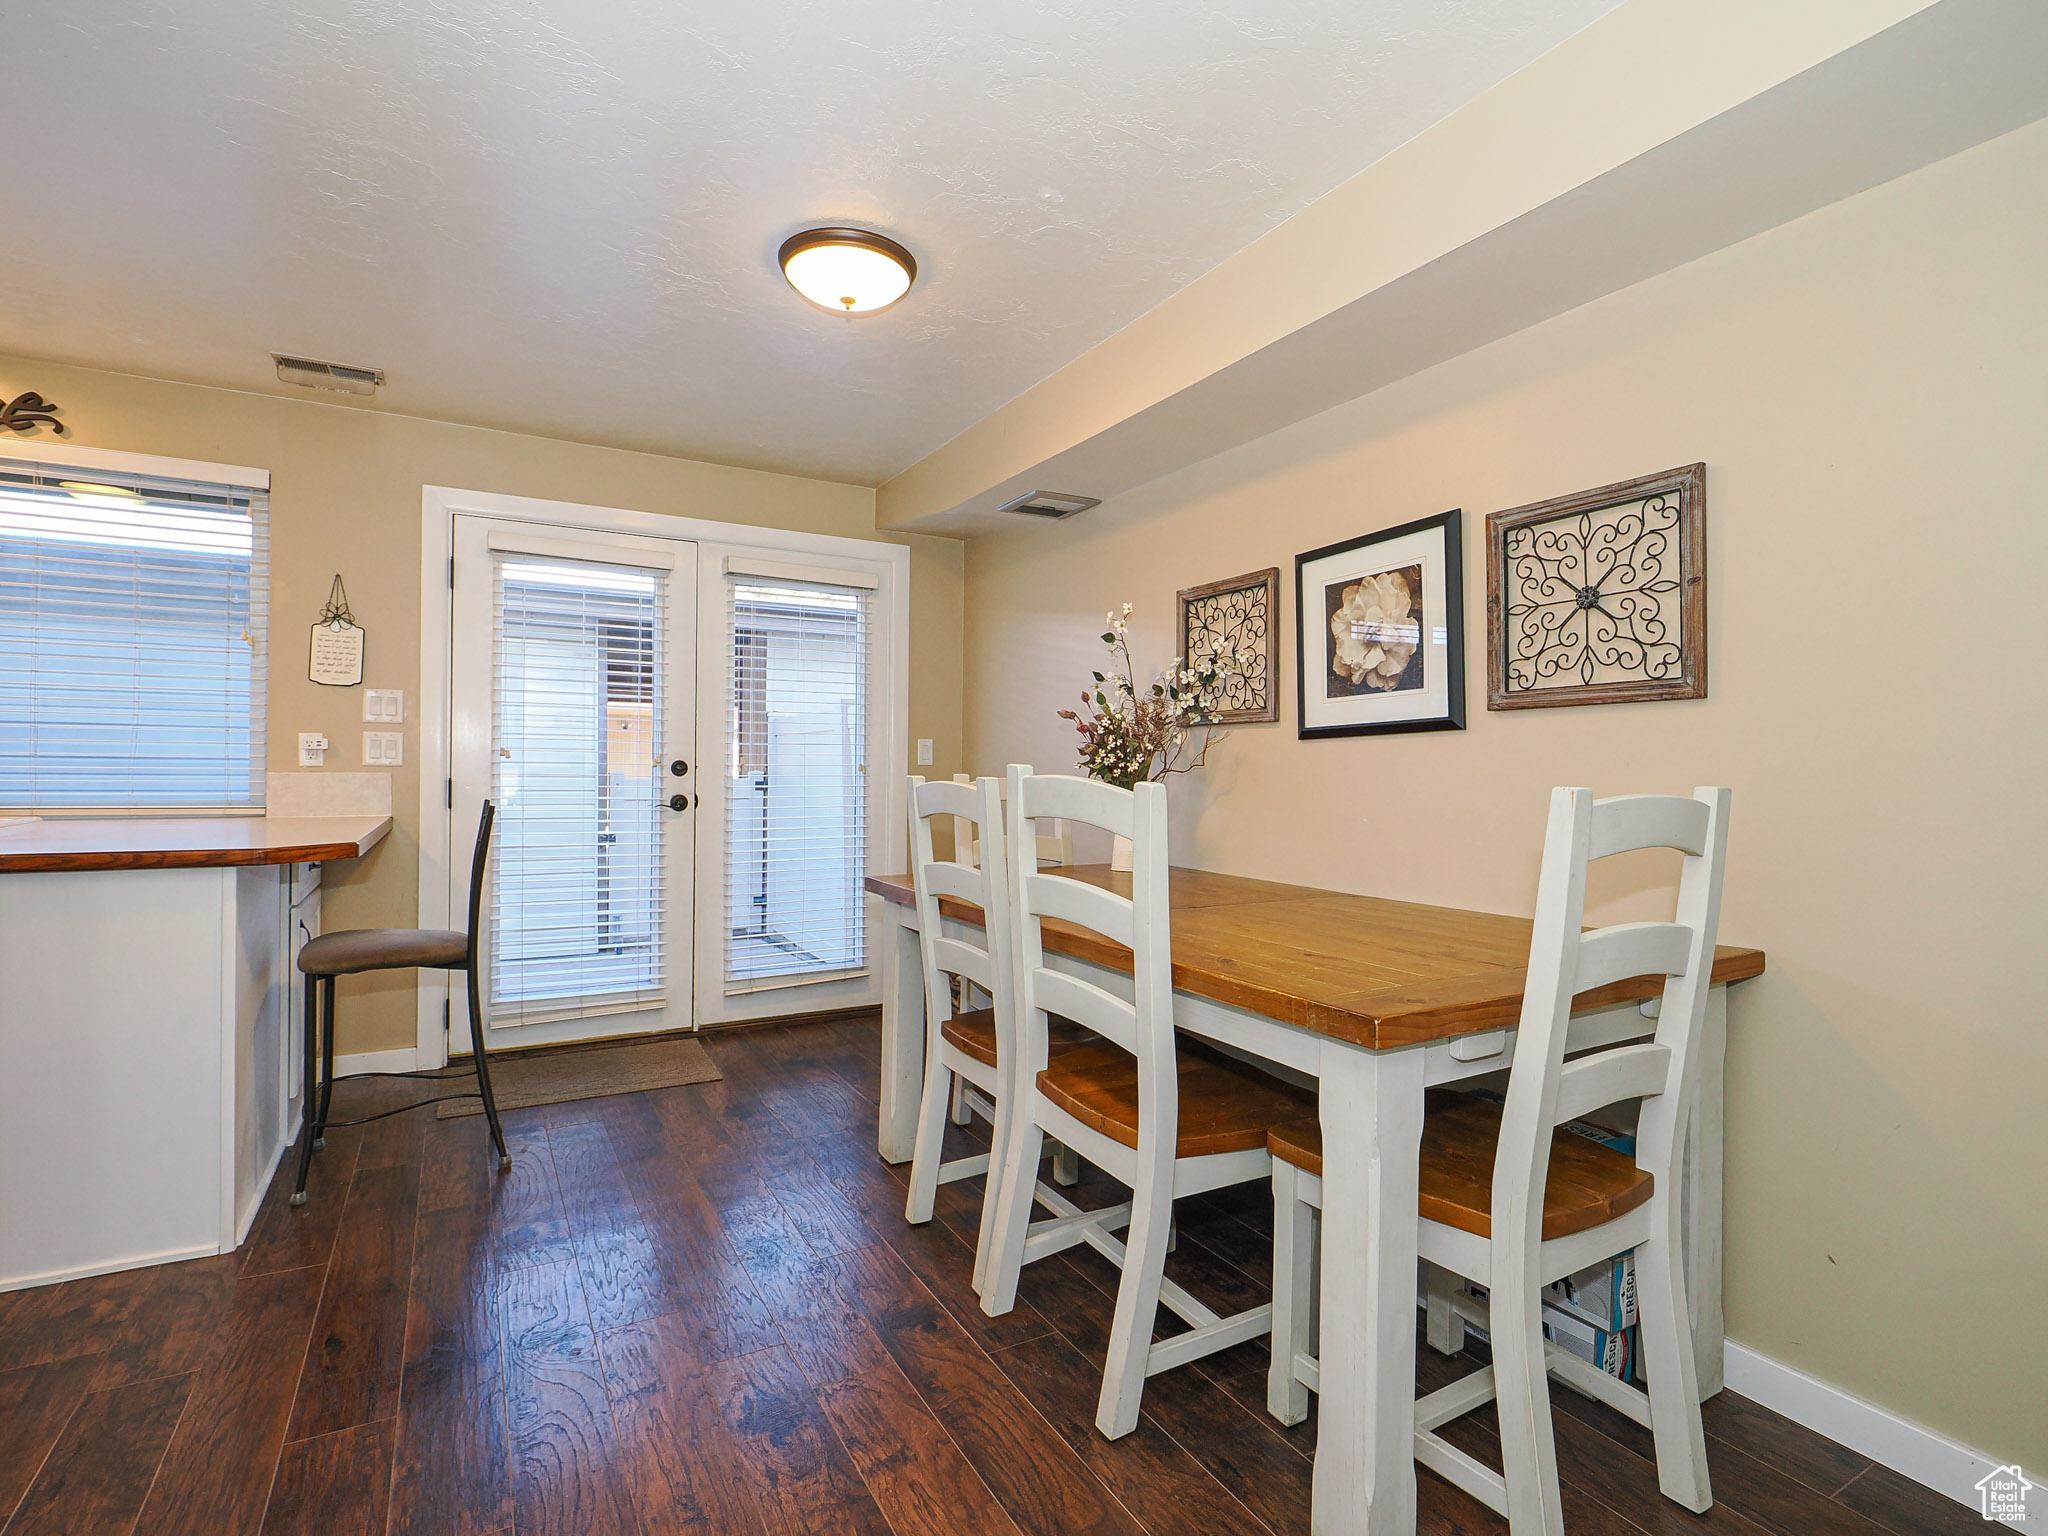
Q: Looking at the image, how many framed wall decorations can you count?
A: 3